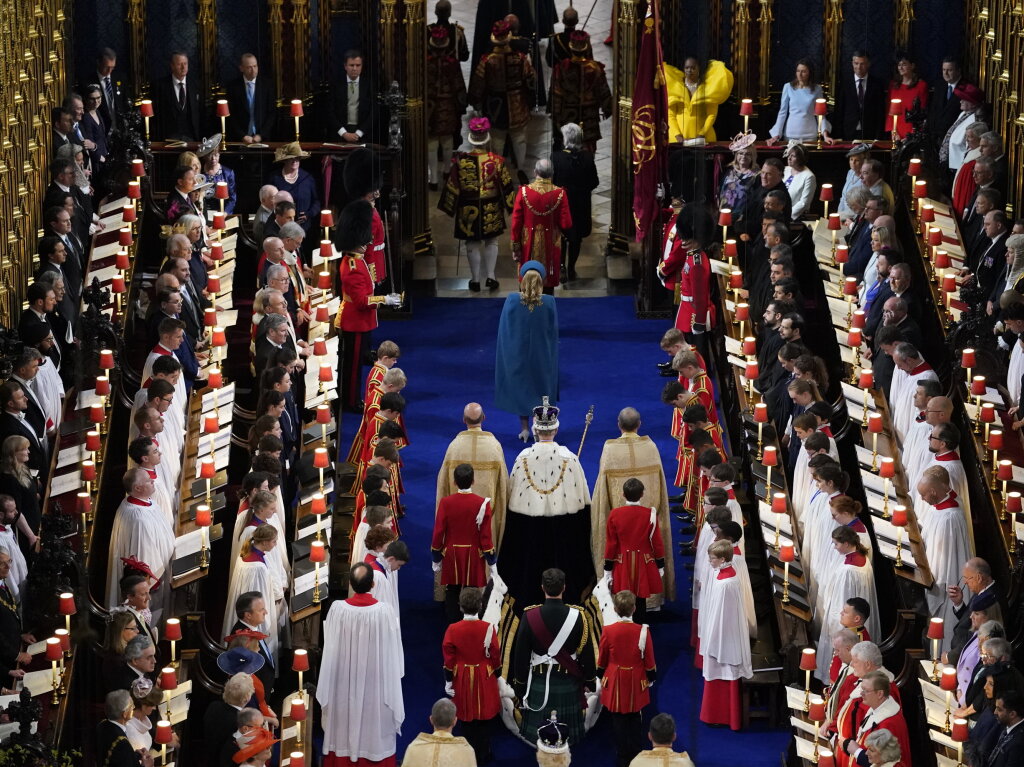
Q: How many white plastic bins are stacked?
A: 0